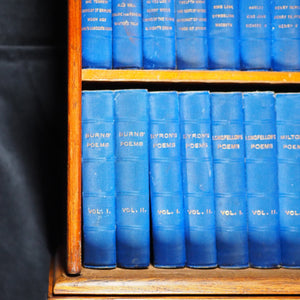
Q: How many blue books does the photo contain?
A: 14